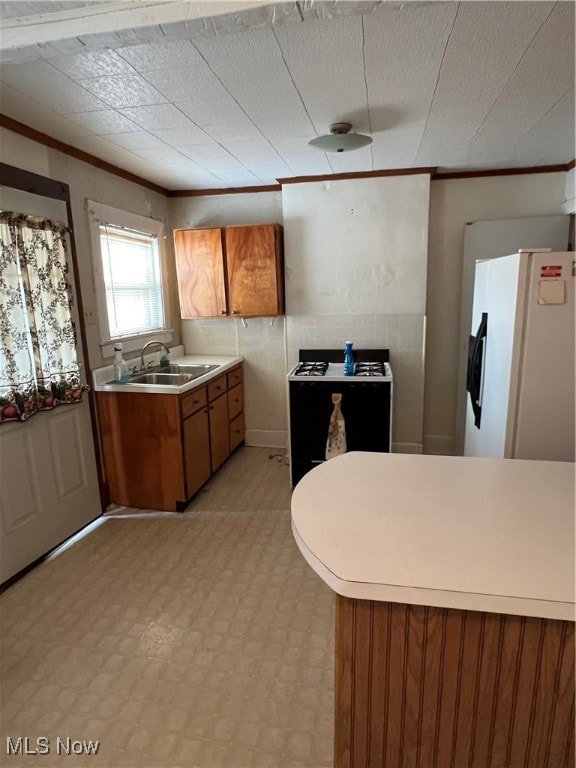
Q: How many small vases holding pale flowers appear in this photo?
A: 0